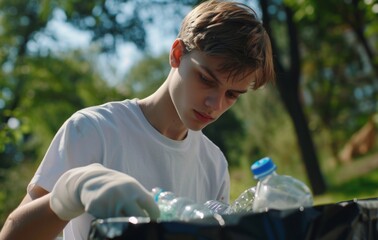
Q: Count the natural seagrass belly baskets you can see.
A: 0